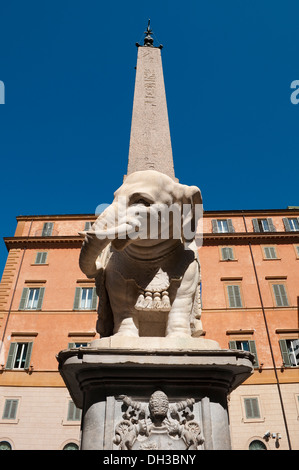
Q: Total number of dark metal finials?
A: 1